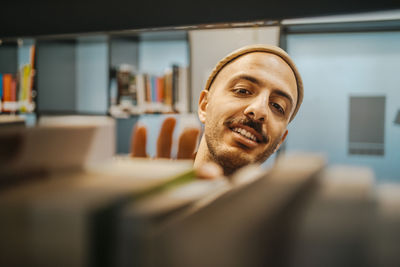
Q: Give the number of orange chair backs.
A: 3